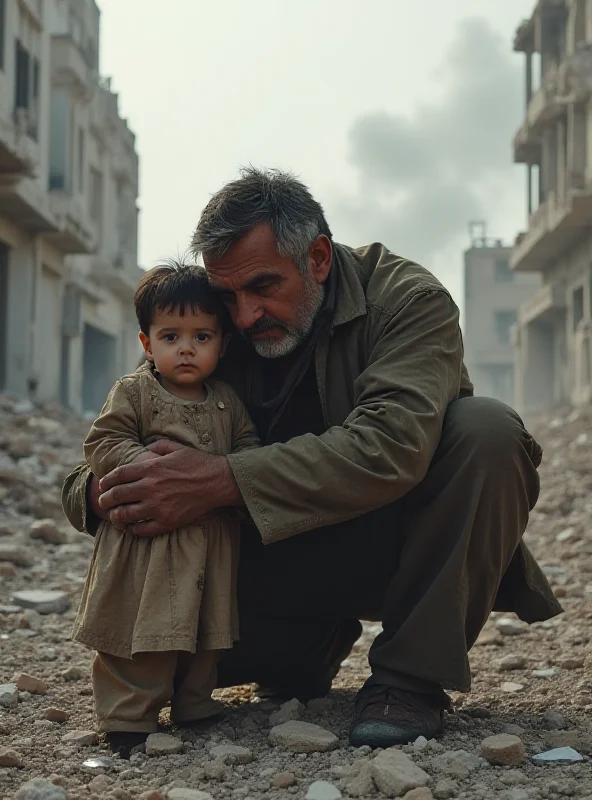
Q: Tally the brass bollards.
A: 0